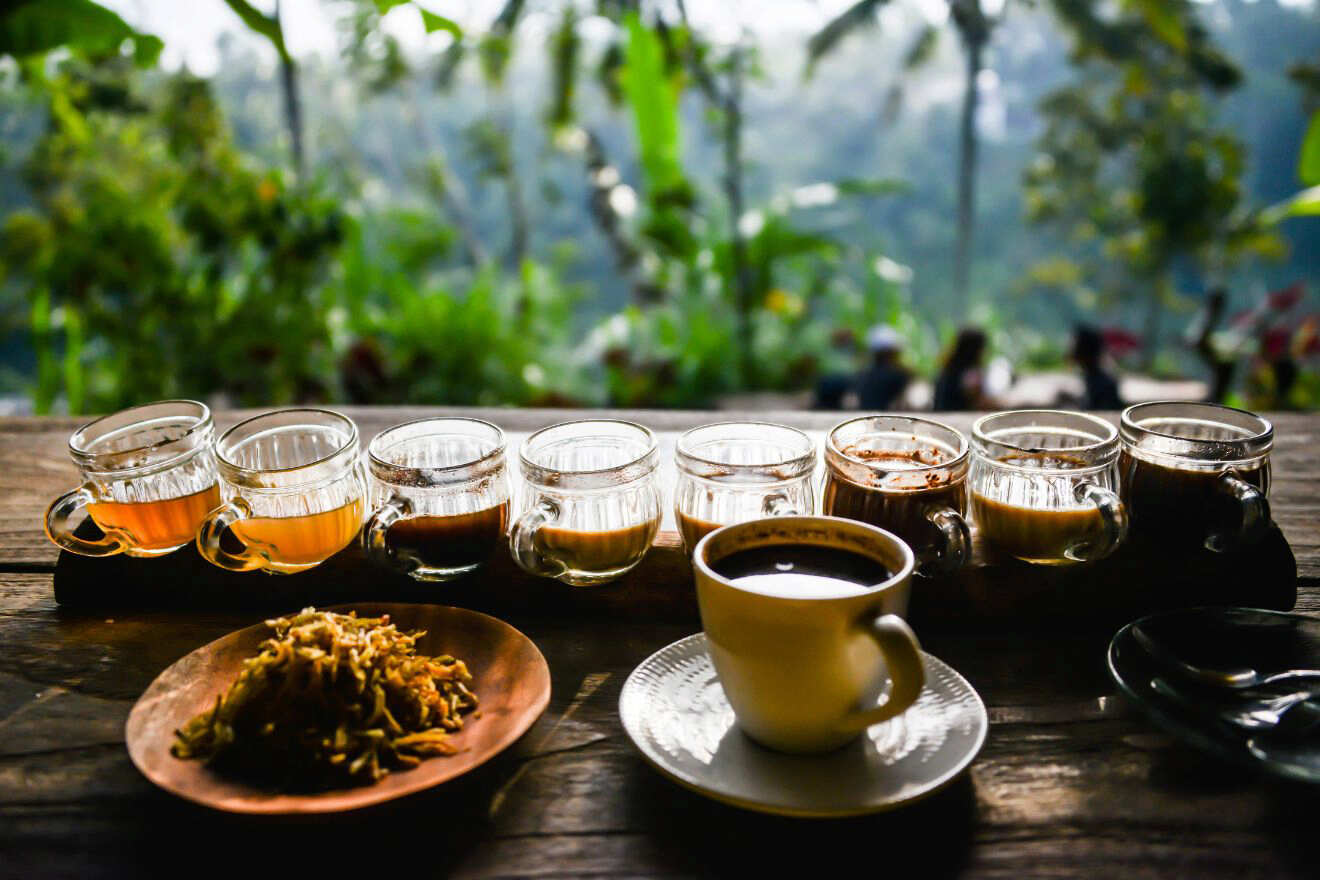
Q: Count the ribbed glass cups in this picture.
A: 8